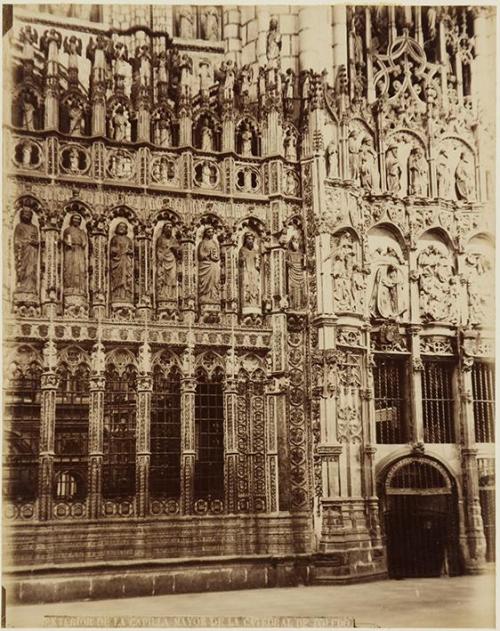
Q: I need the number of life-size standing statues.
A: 7